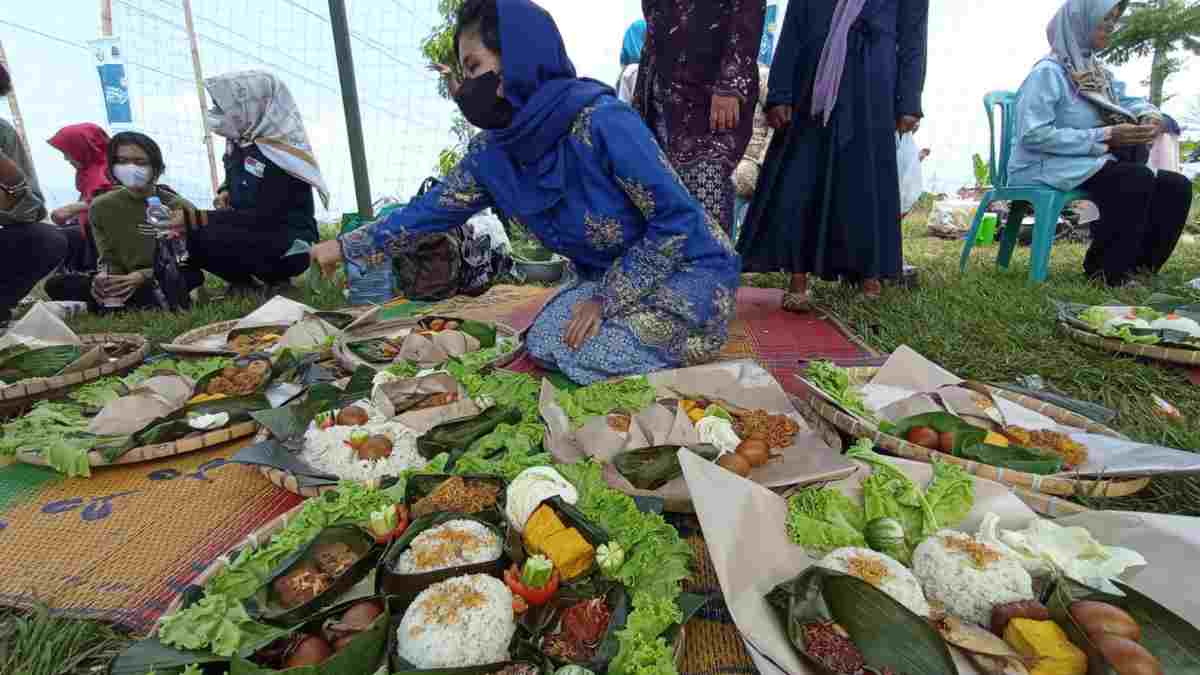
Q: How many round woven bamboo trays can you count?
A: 10